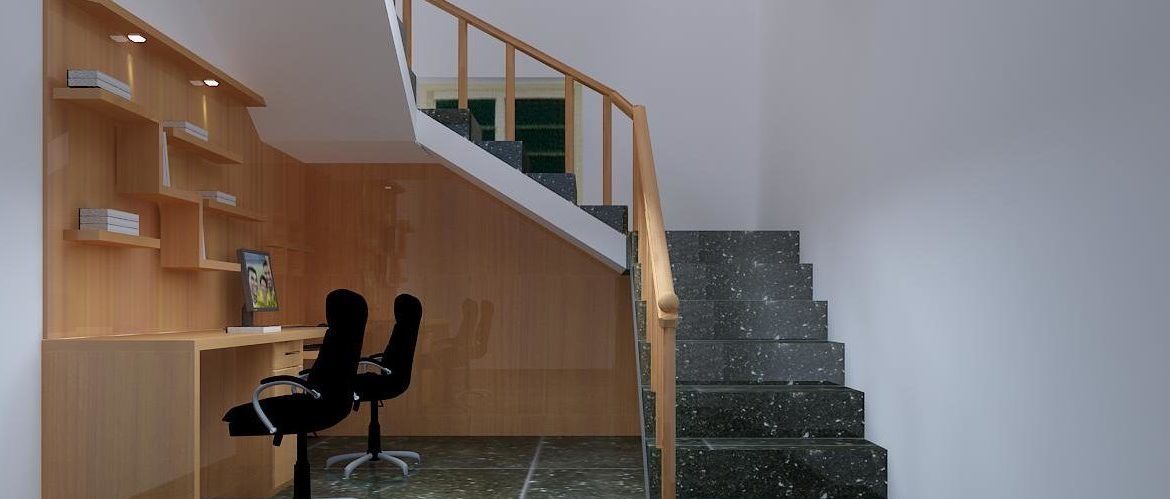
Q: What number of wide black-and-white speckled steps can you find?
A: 6